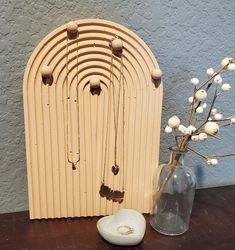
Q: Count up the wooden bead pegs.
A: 5